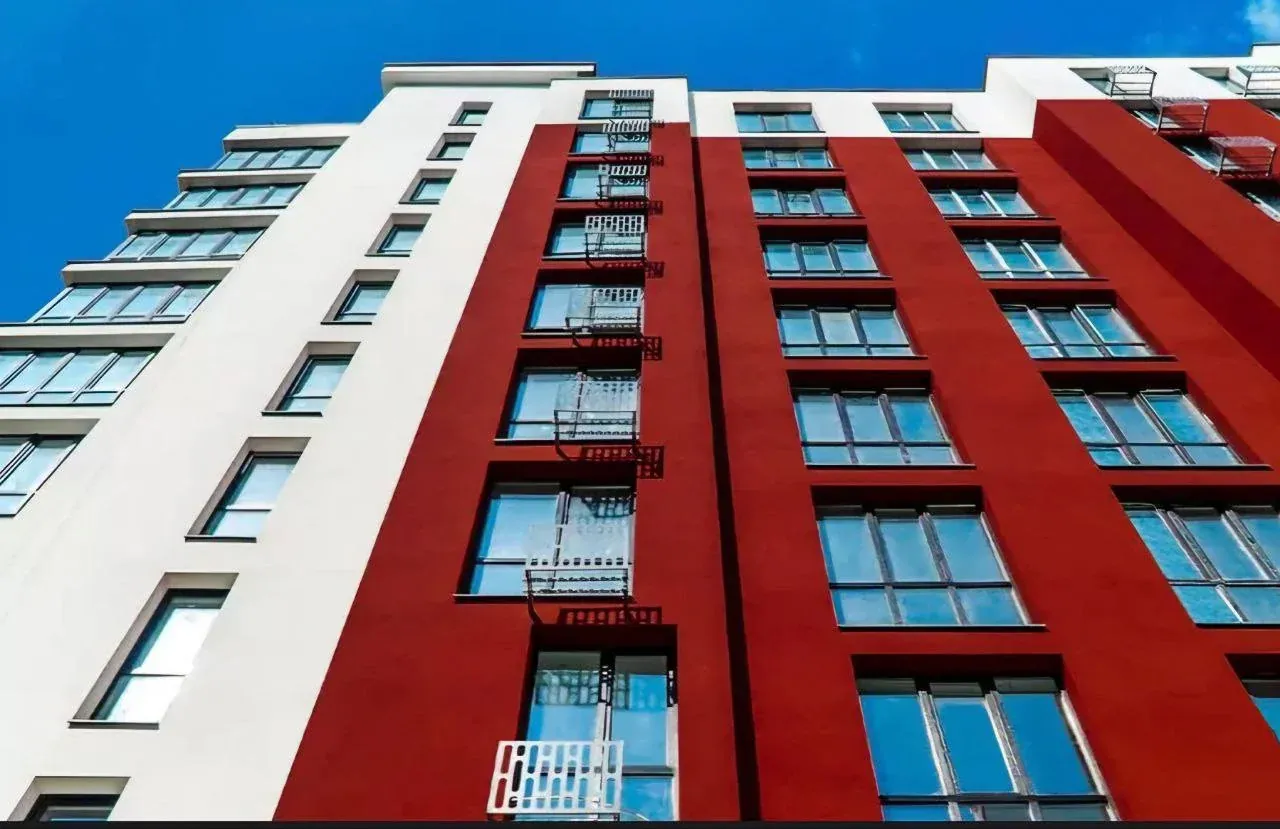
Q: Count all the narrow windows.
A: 9